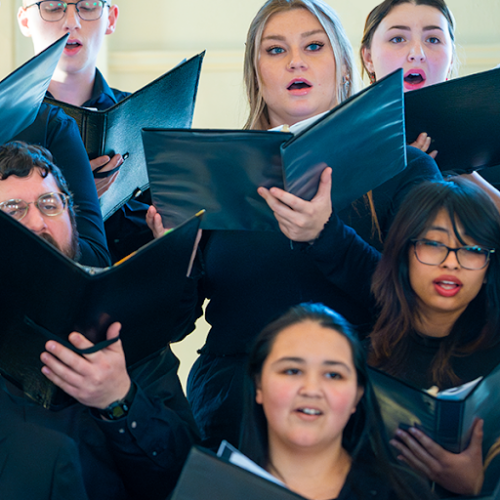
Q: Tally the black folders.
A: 7